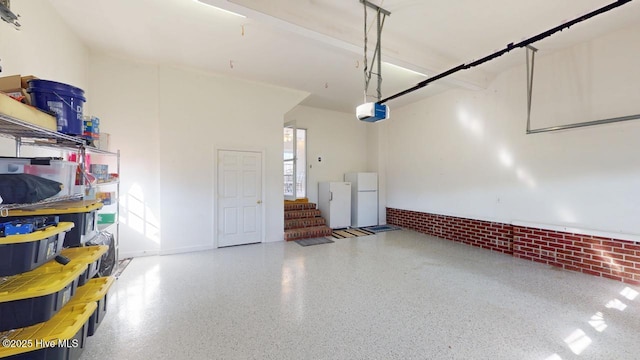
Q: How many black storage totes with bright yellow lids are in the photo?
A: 6